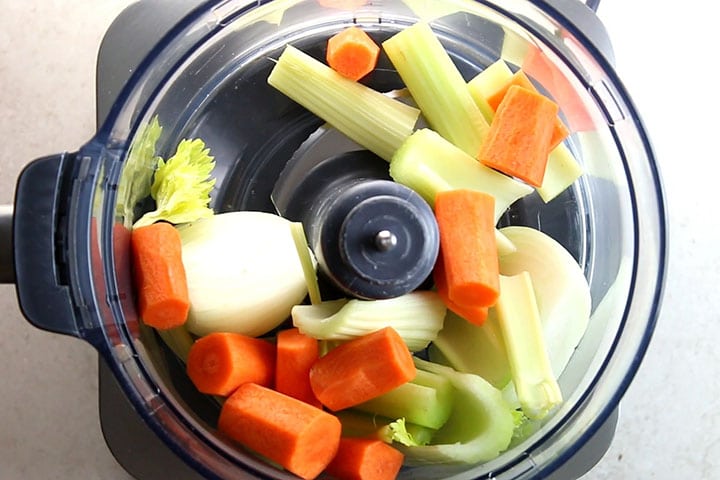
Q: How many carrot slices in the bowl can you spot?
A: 11